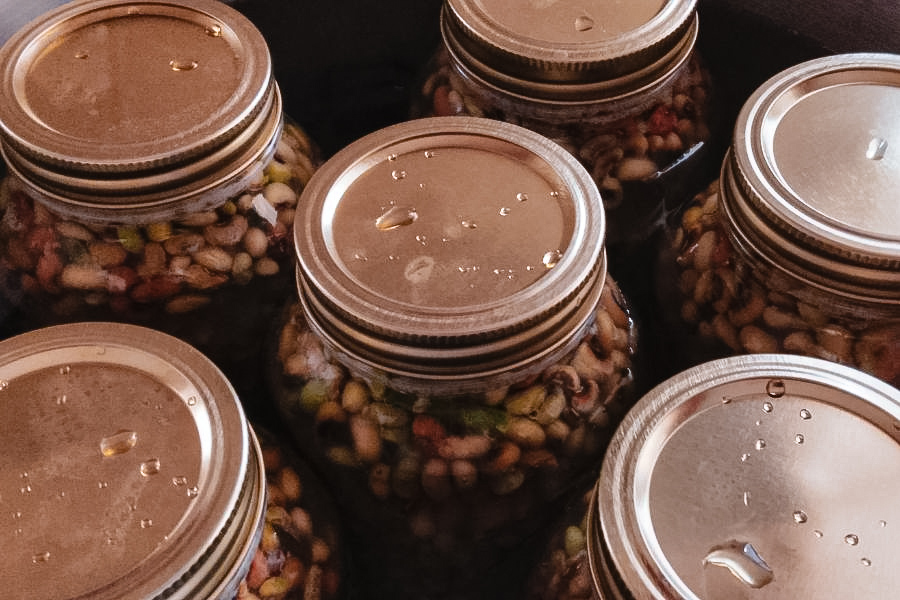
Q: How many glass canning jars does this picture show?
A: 6